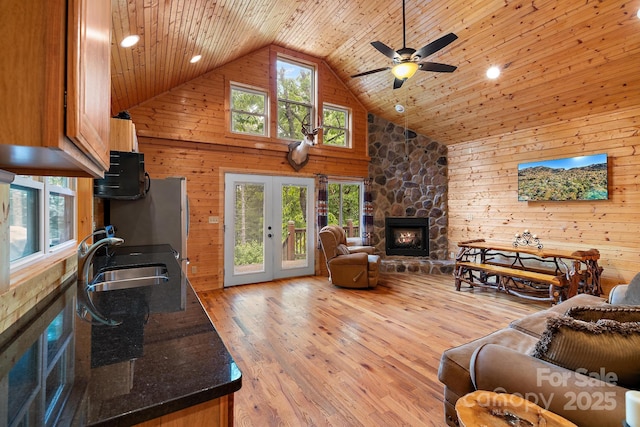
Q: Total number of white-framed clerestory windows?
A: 3